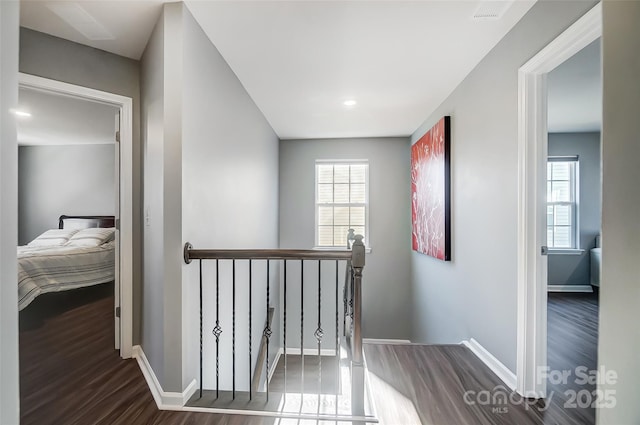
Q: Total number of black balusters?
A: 9